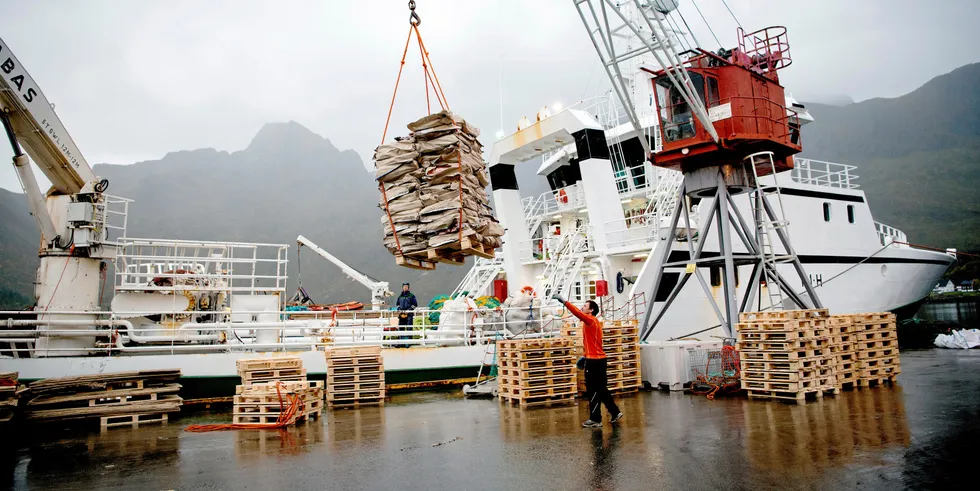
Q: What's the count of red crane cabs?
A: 1